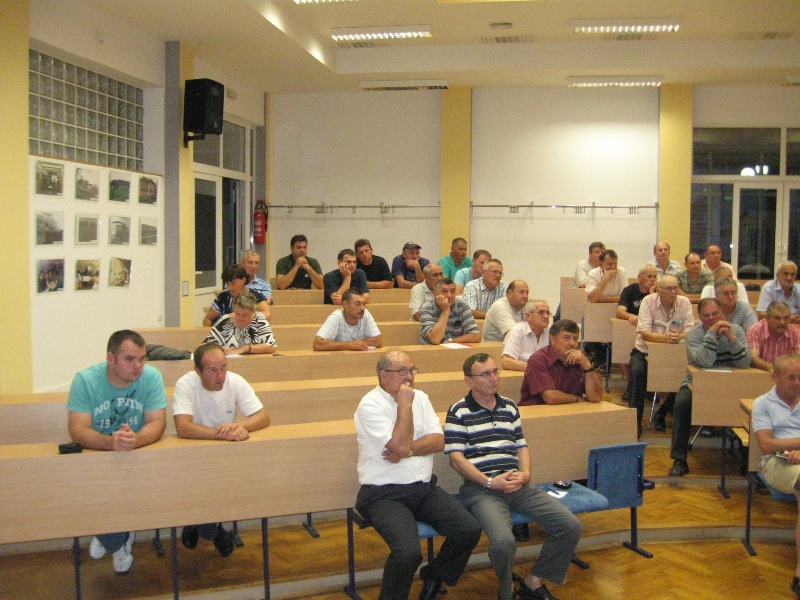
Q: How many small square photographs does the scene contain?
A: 11